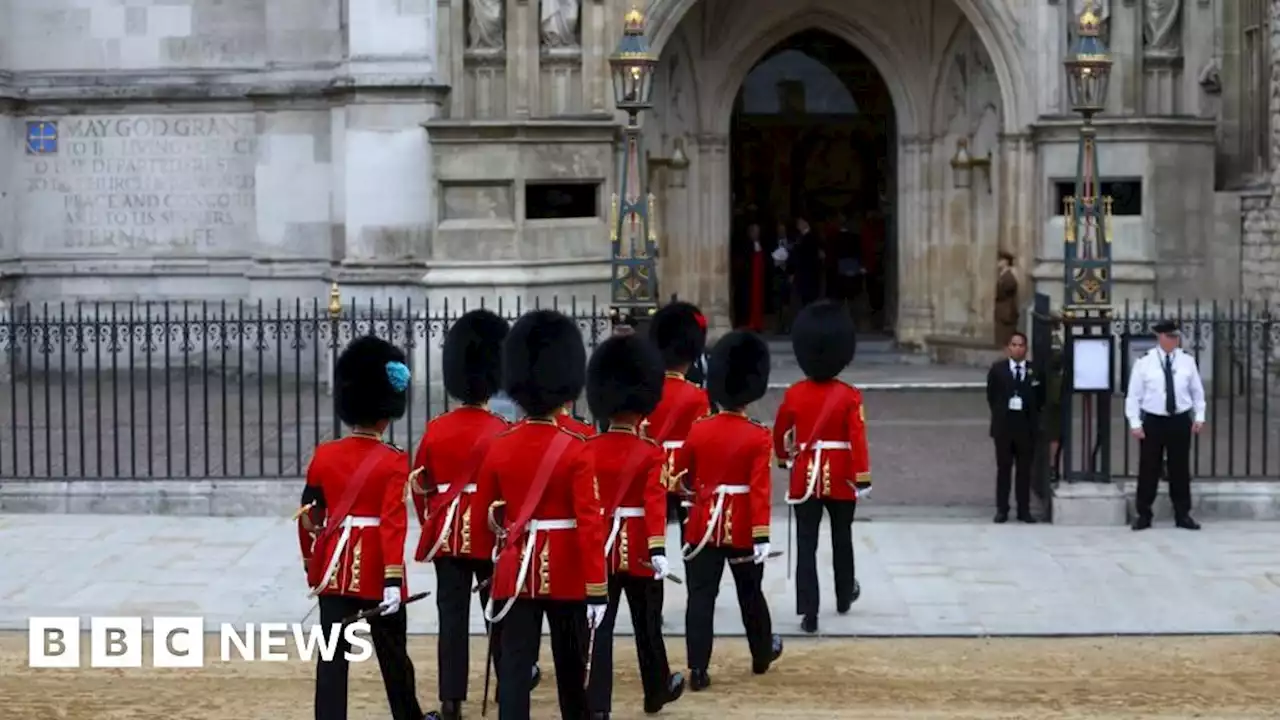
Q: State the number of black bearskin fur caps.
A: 7